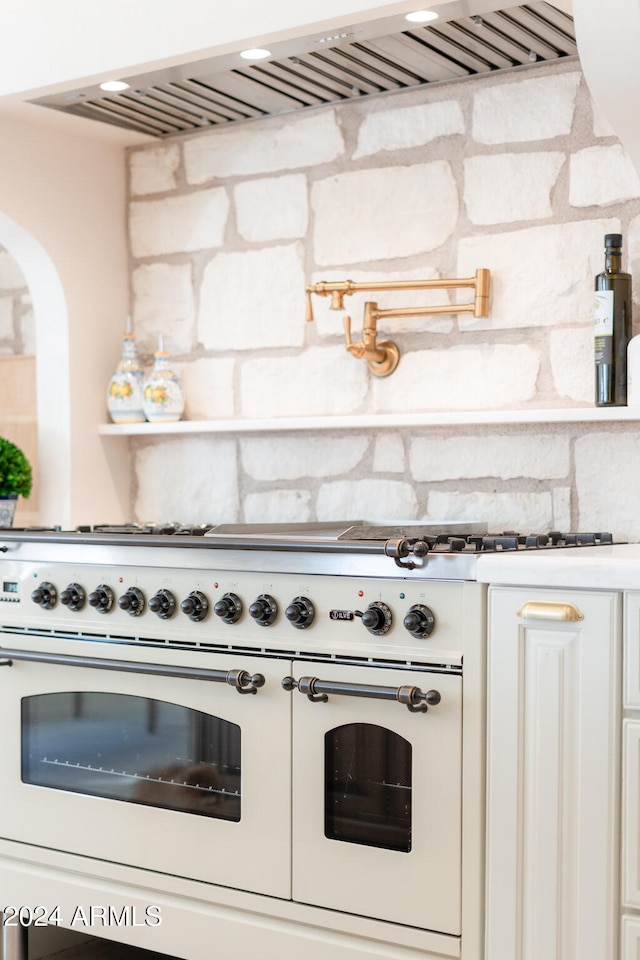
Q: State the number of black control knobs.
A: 11